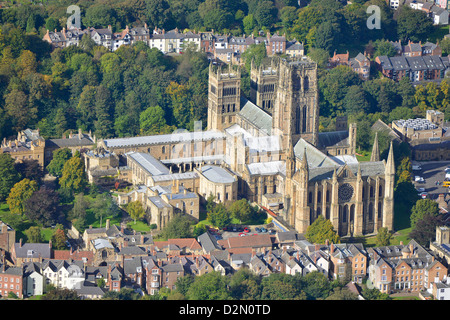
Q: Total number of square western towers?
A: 2